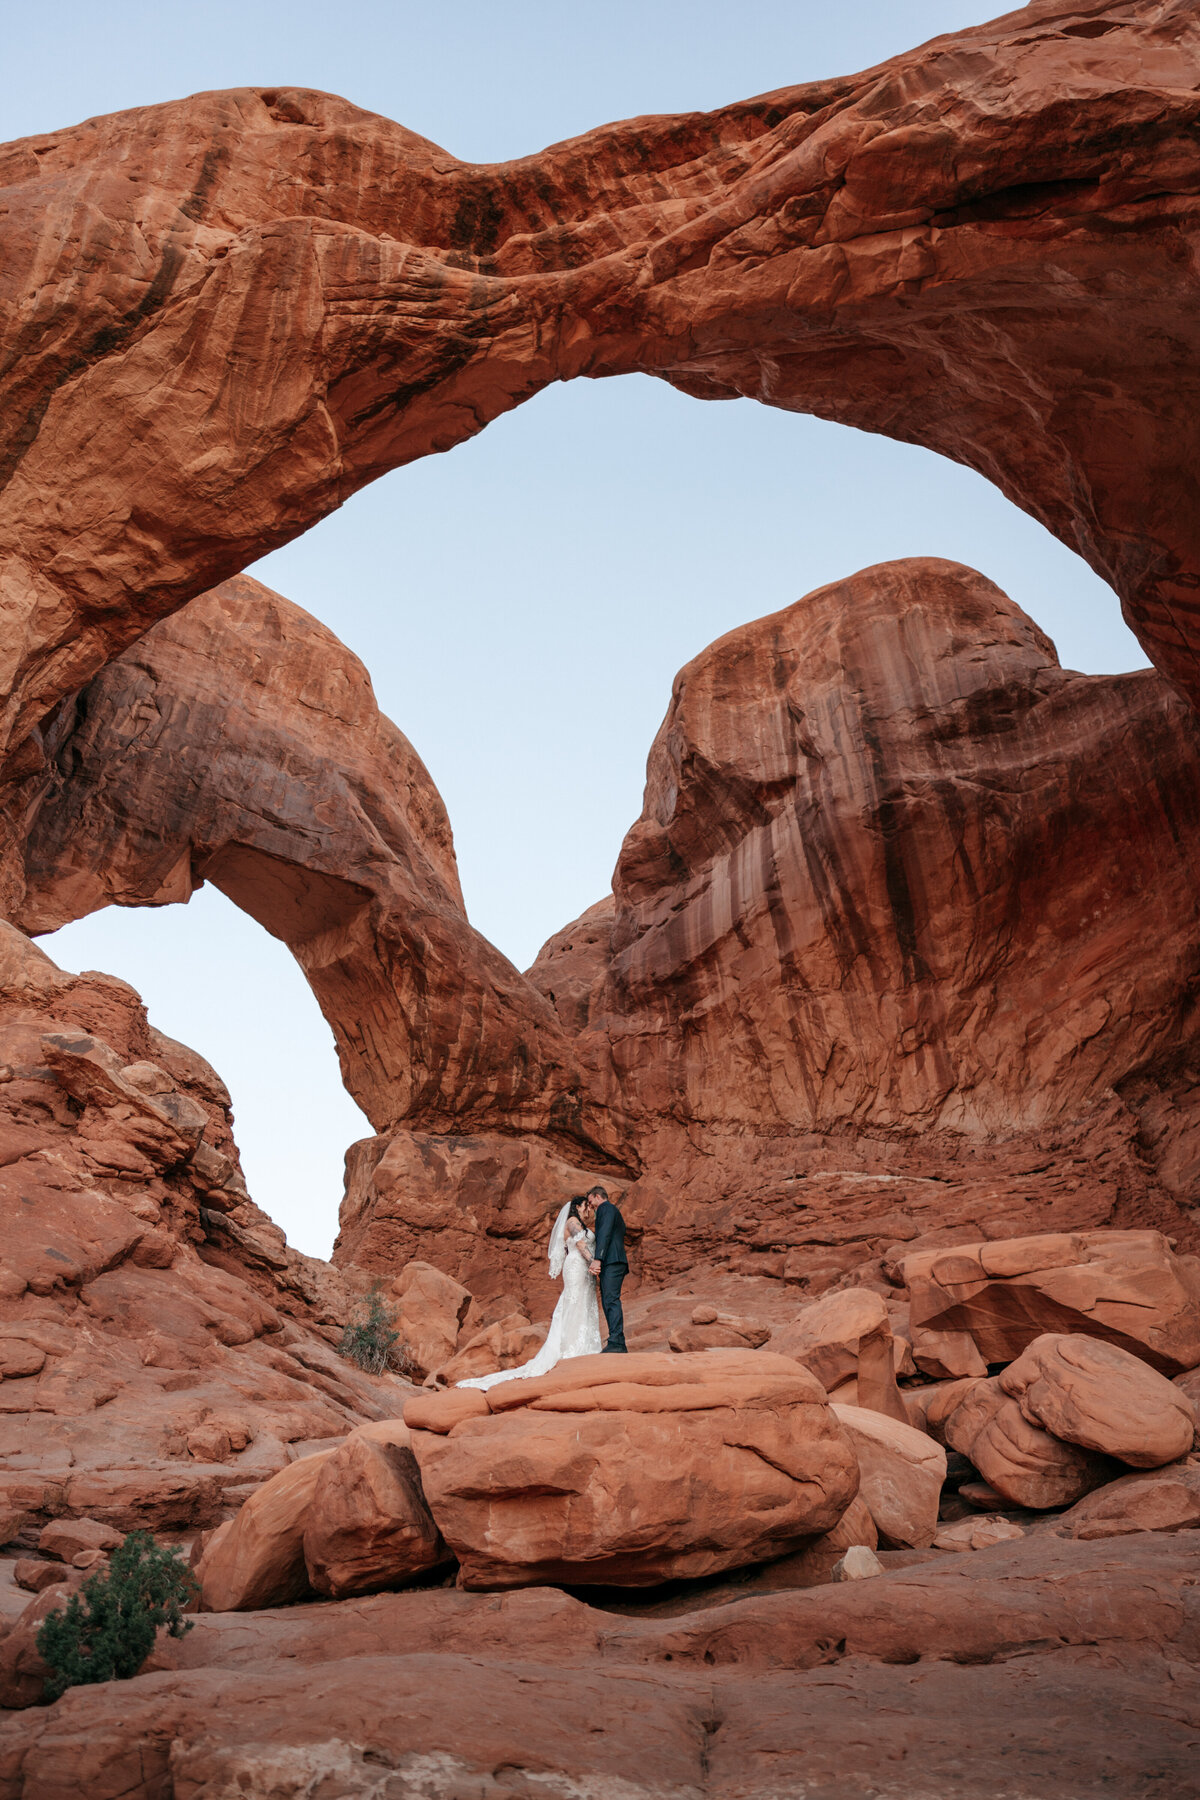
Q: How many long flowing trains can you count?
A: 1